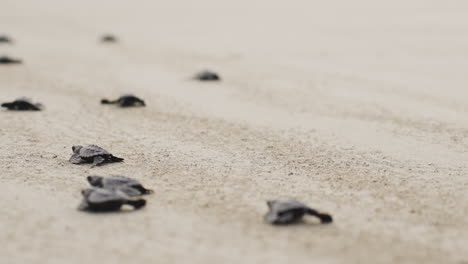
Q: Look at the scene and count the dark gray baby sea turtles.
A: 10